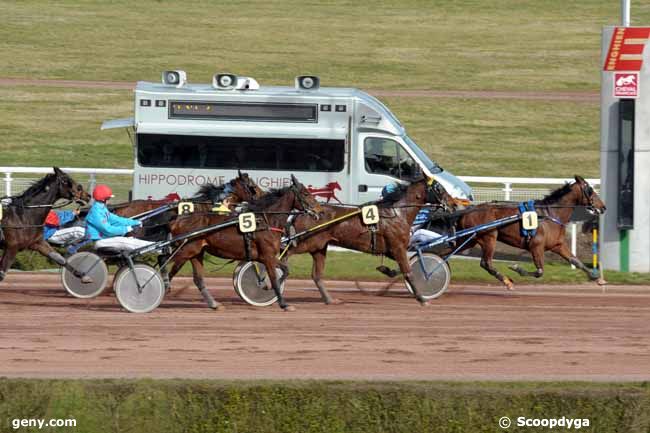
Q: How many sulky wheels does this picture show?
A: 4